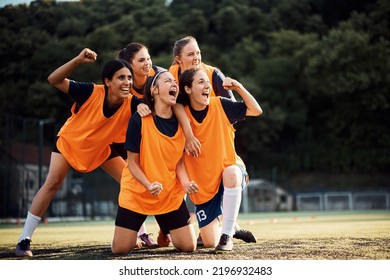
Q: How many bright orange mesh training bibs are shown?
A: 5